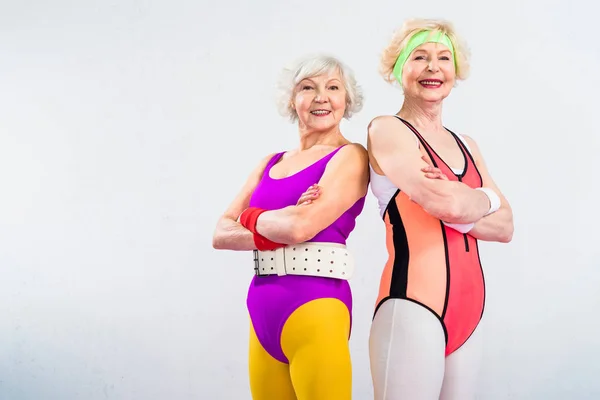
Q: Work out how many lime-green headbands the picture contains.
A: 1